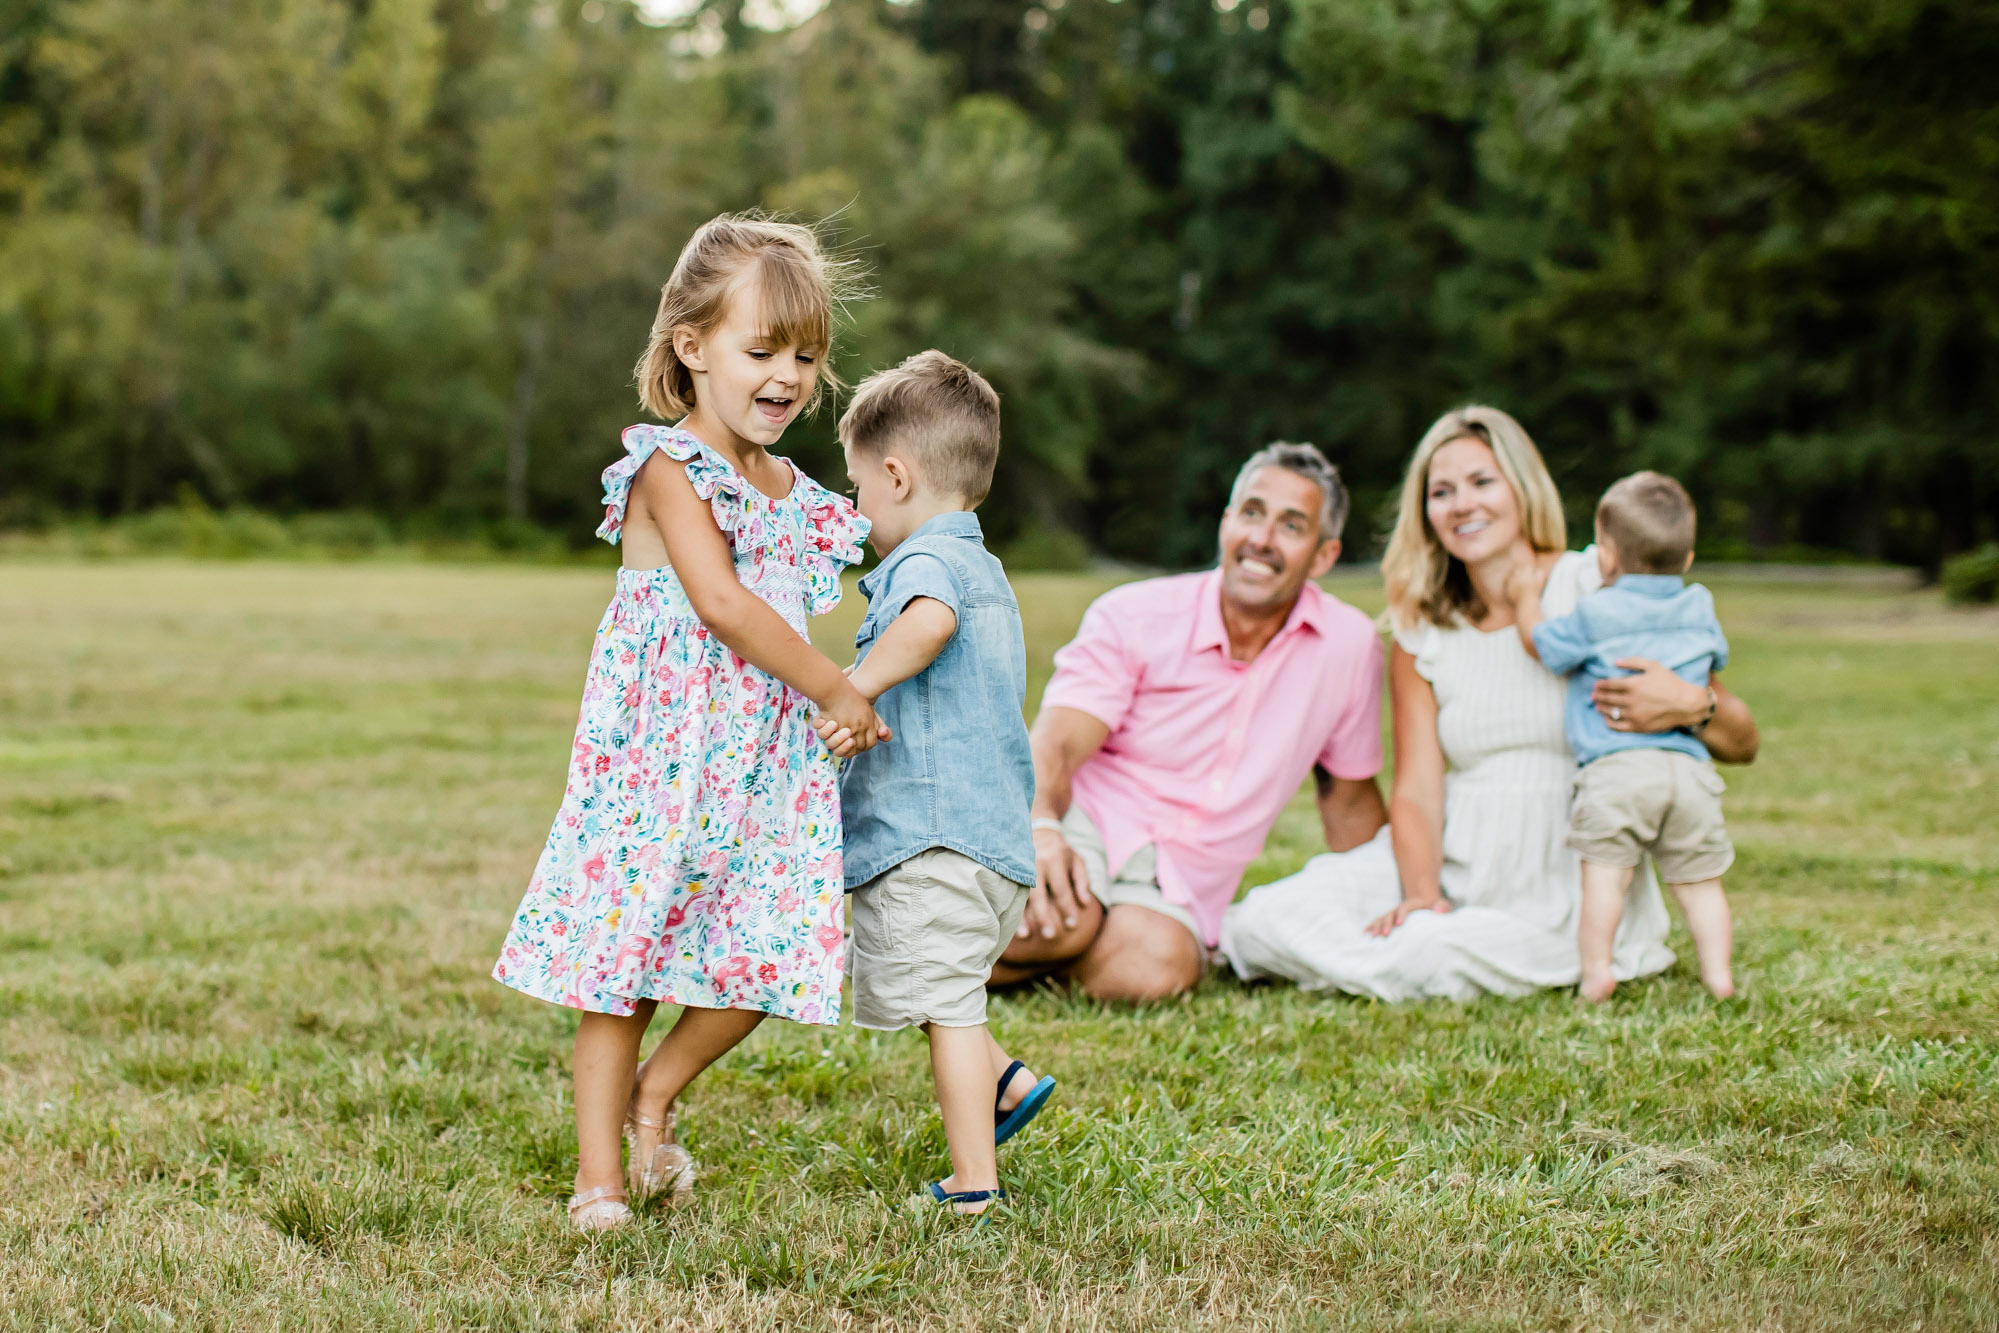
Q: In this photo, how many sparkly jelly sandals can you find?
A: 2